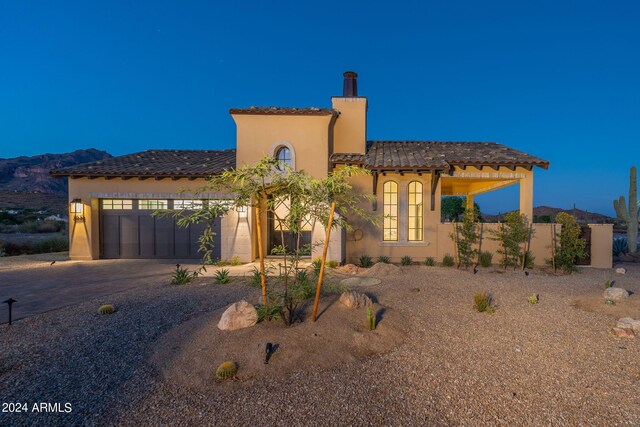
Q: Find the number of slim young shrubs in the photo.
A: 3